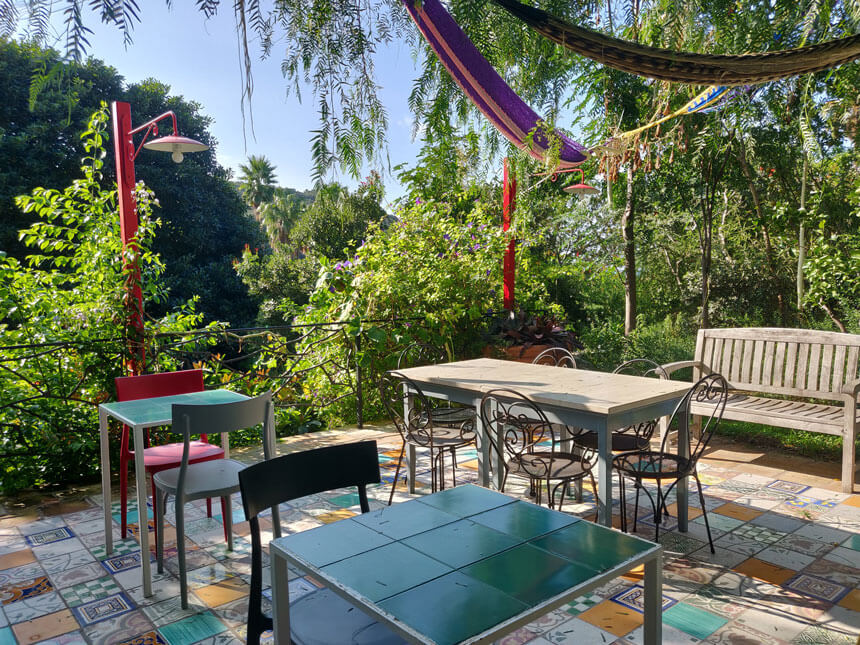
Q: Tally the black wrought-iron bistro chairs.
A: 6